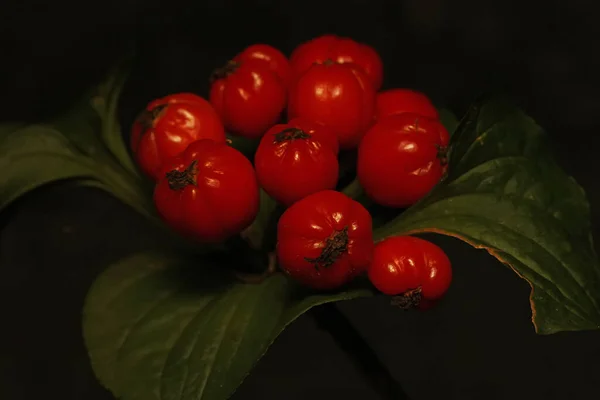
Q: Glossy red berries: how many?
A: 10